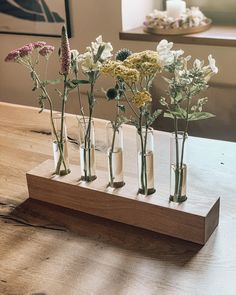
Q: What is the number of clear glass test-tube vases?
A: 5